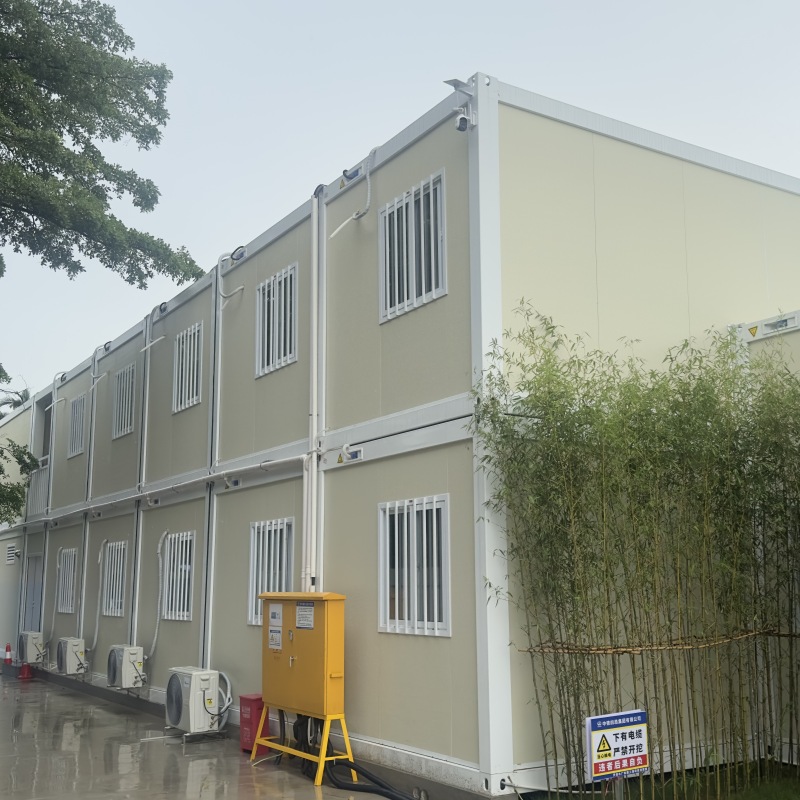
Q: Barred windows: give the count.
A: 10